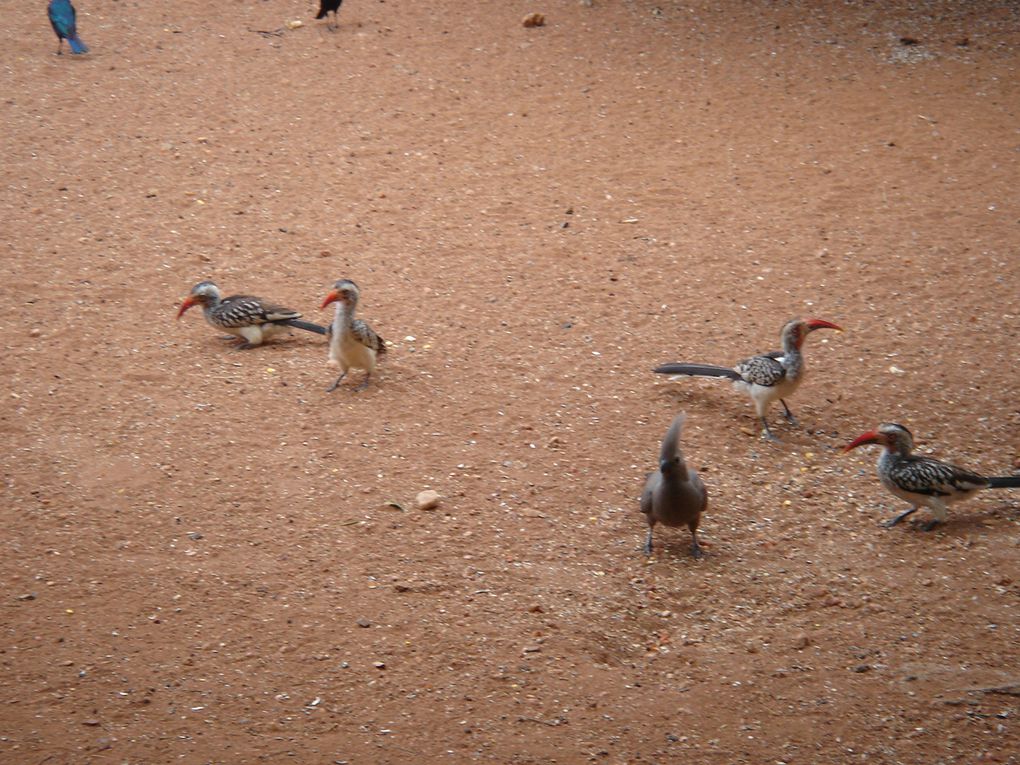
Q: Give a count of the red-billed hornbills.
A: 4